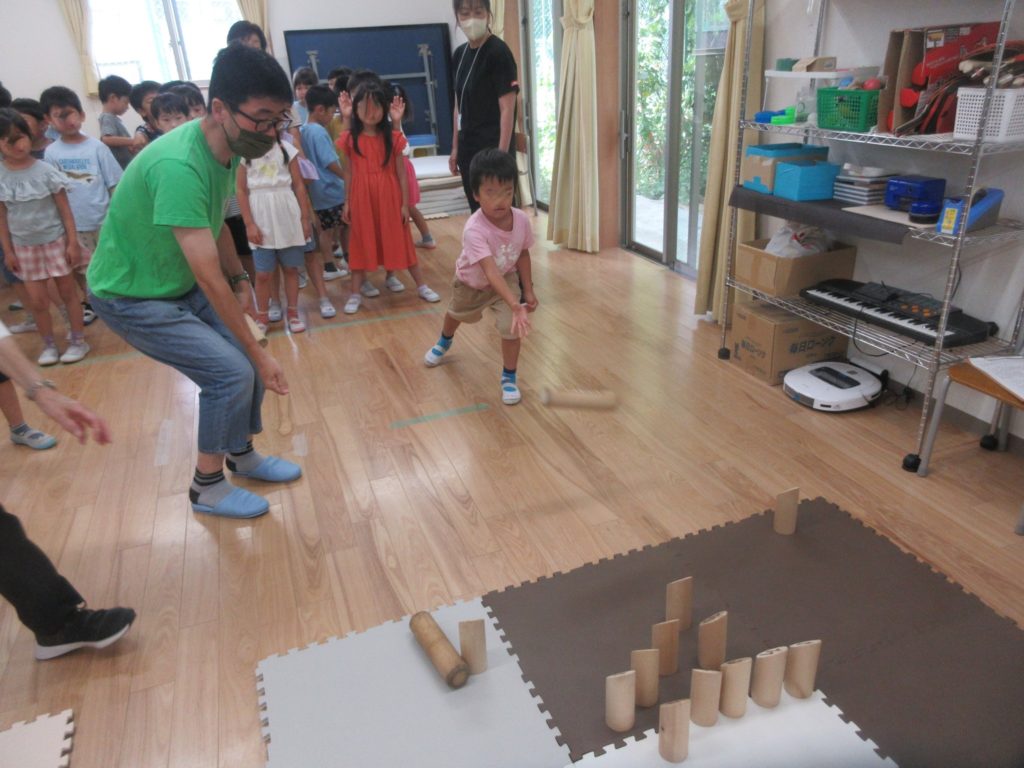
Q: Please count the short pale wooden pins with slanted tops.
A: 12